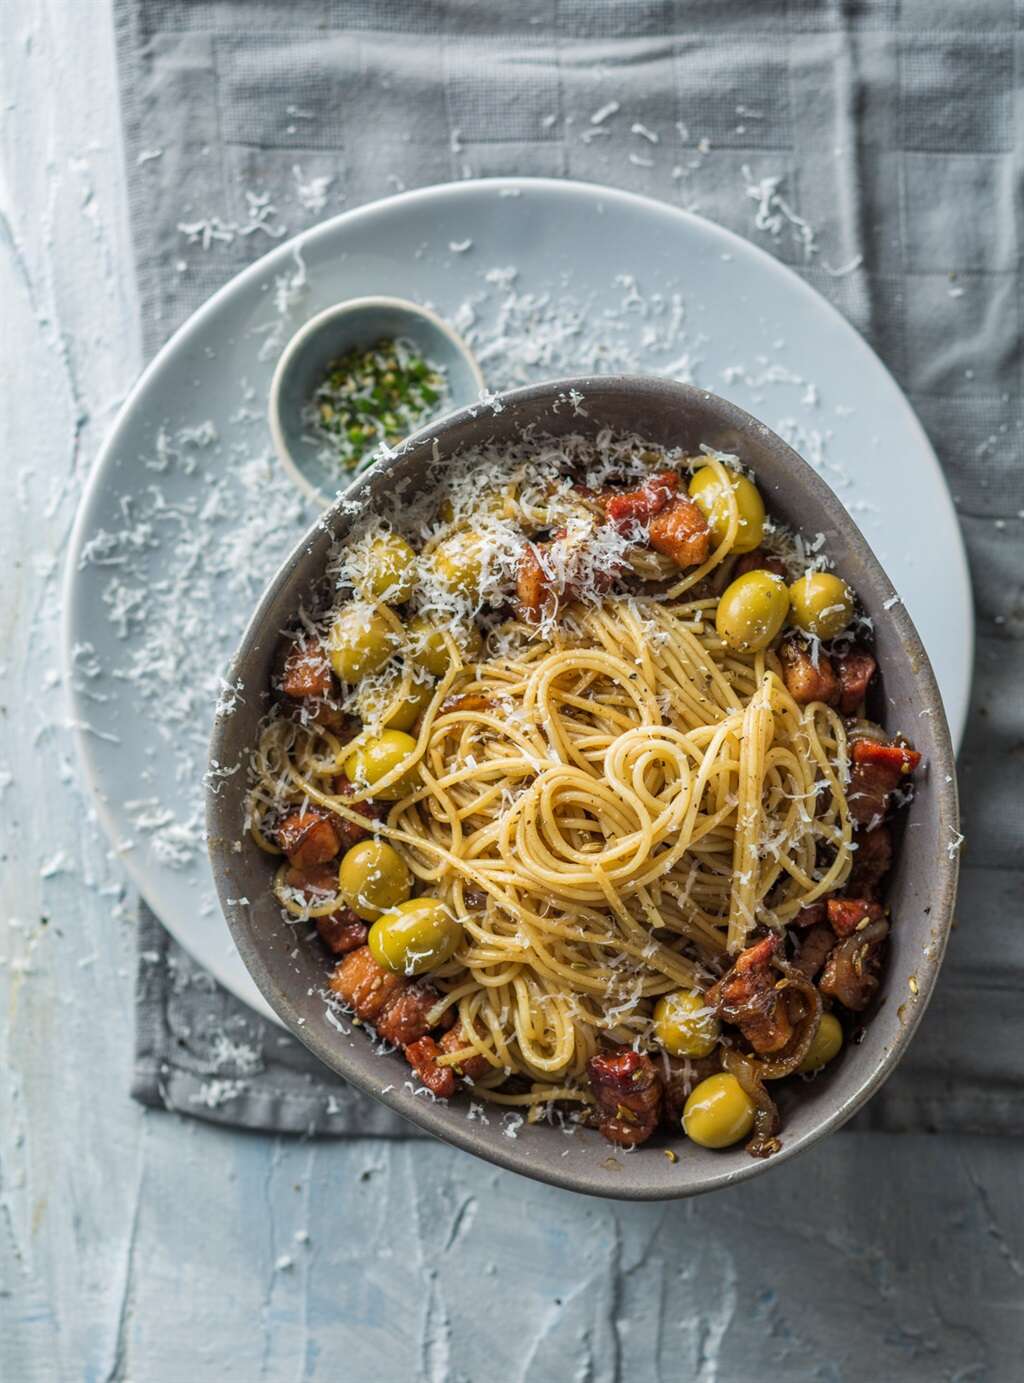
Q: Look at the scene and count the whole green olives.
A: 14